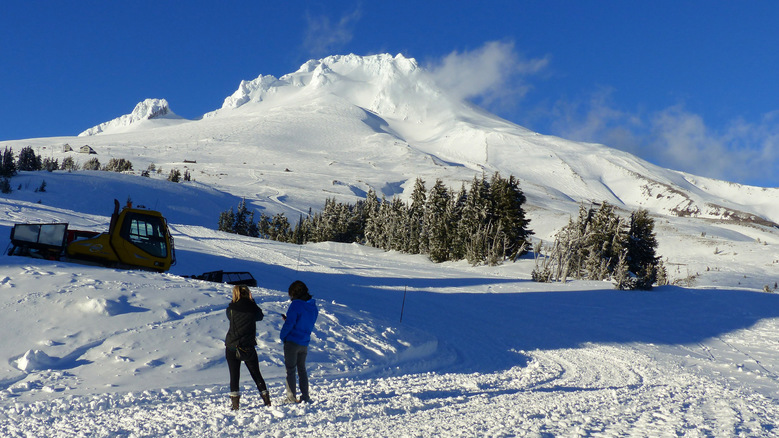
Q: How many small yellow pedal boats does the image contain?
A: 0